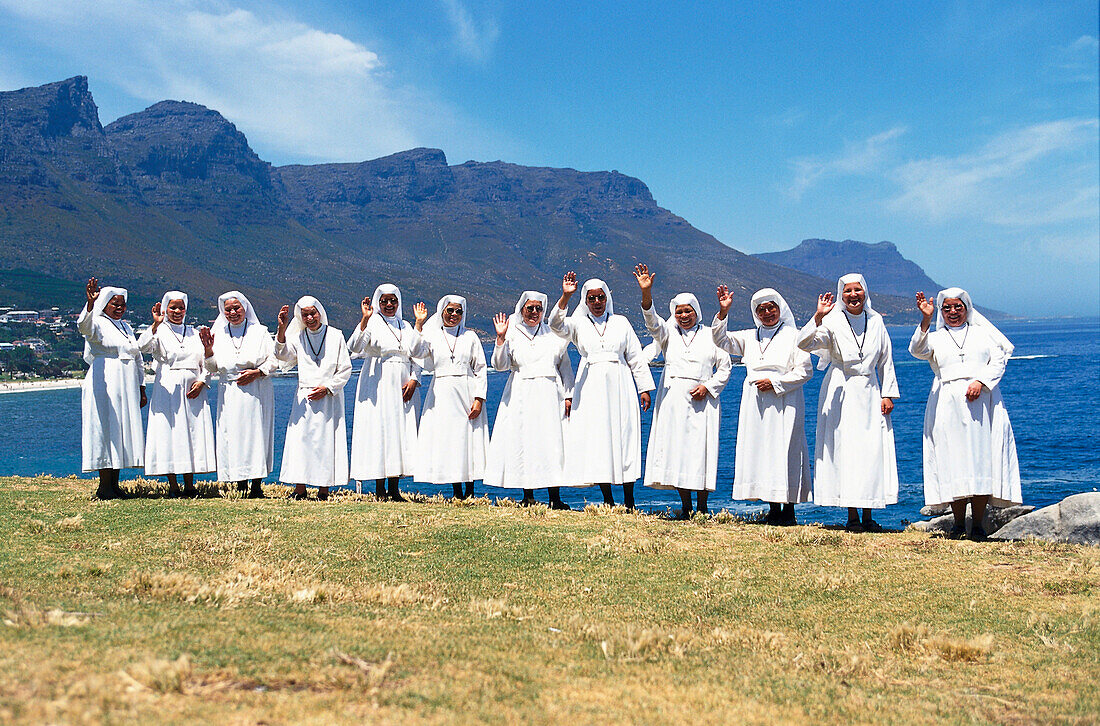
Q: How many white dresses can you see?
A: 12